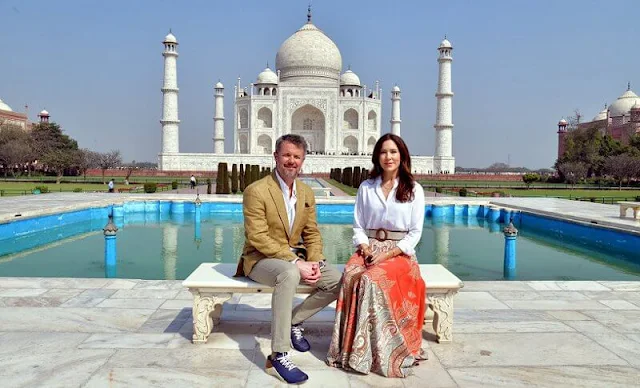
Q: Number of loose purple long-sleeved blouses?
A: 0